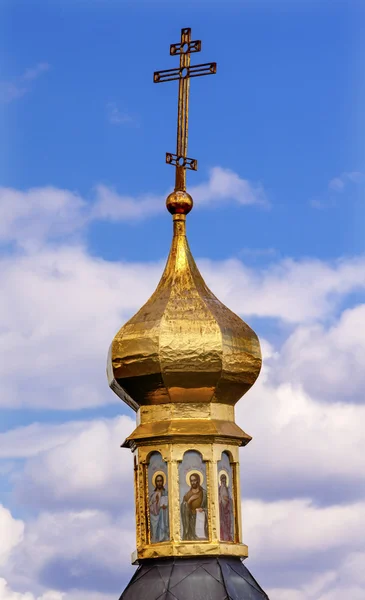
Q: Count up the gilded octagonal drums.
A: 1